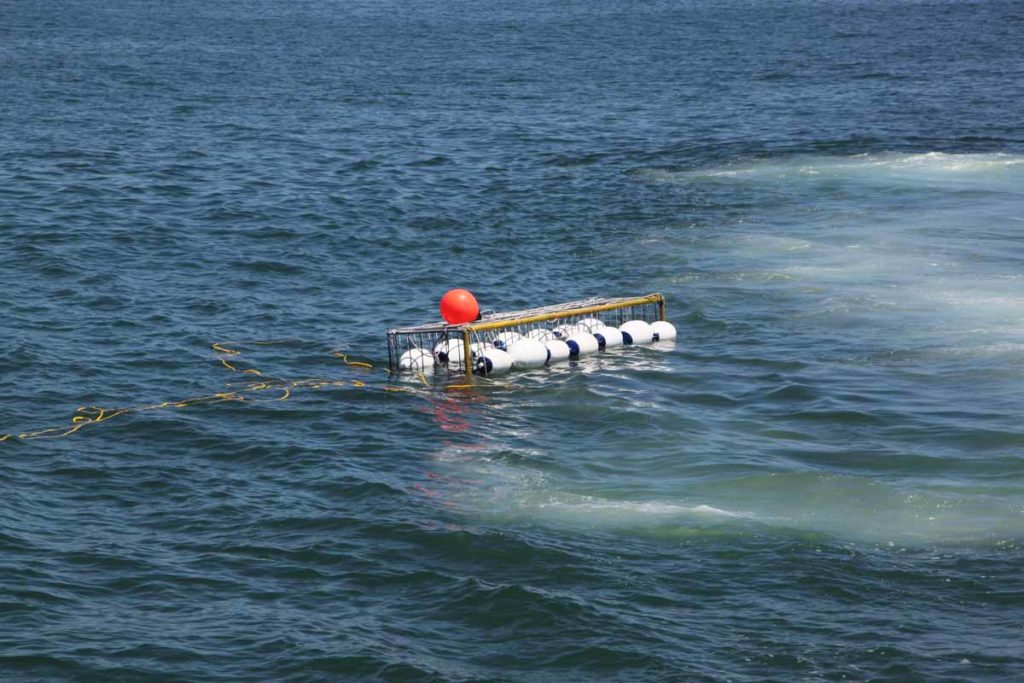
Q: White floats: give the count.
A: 14